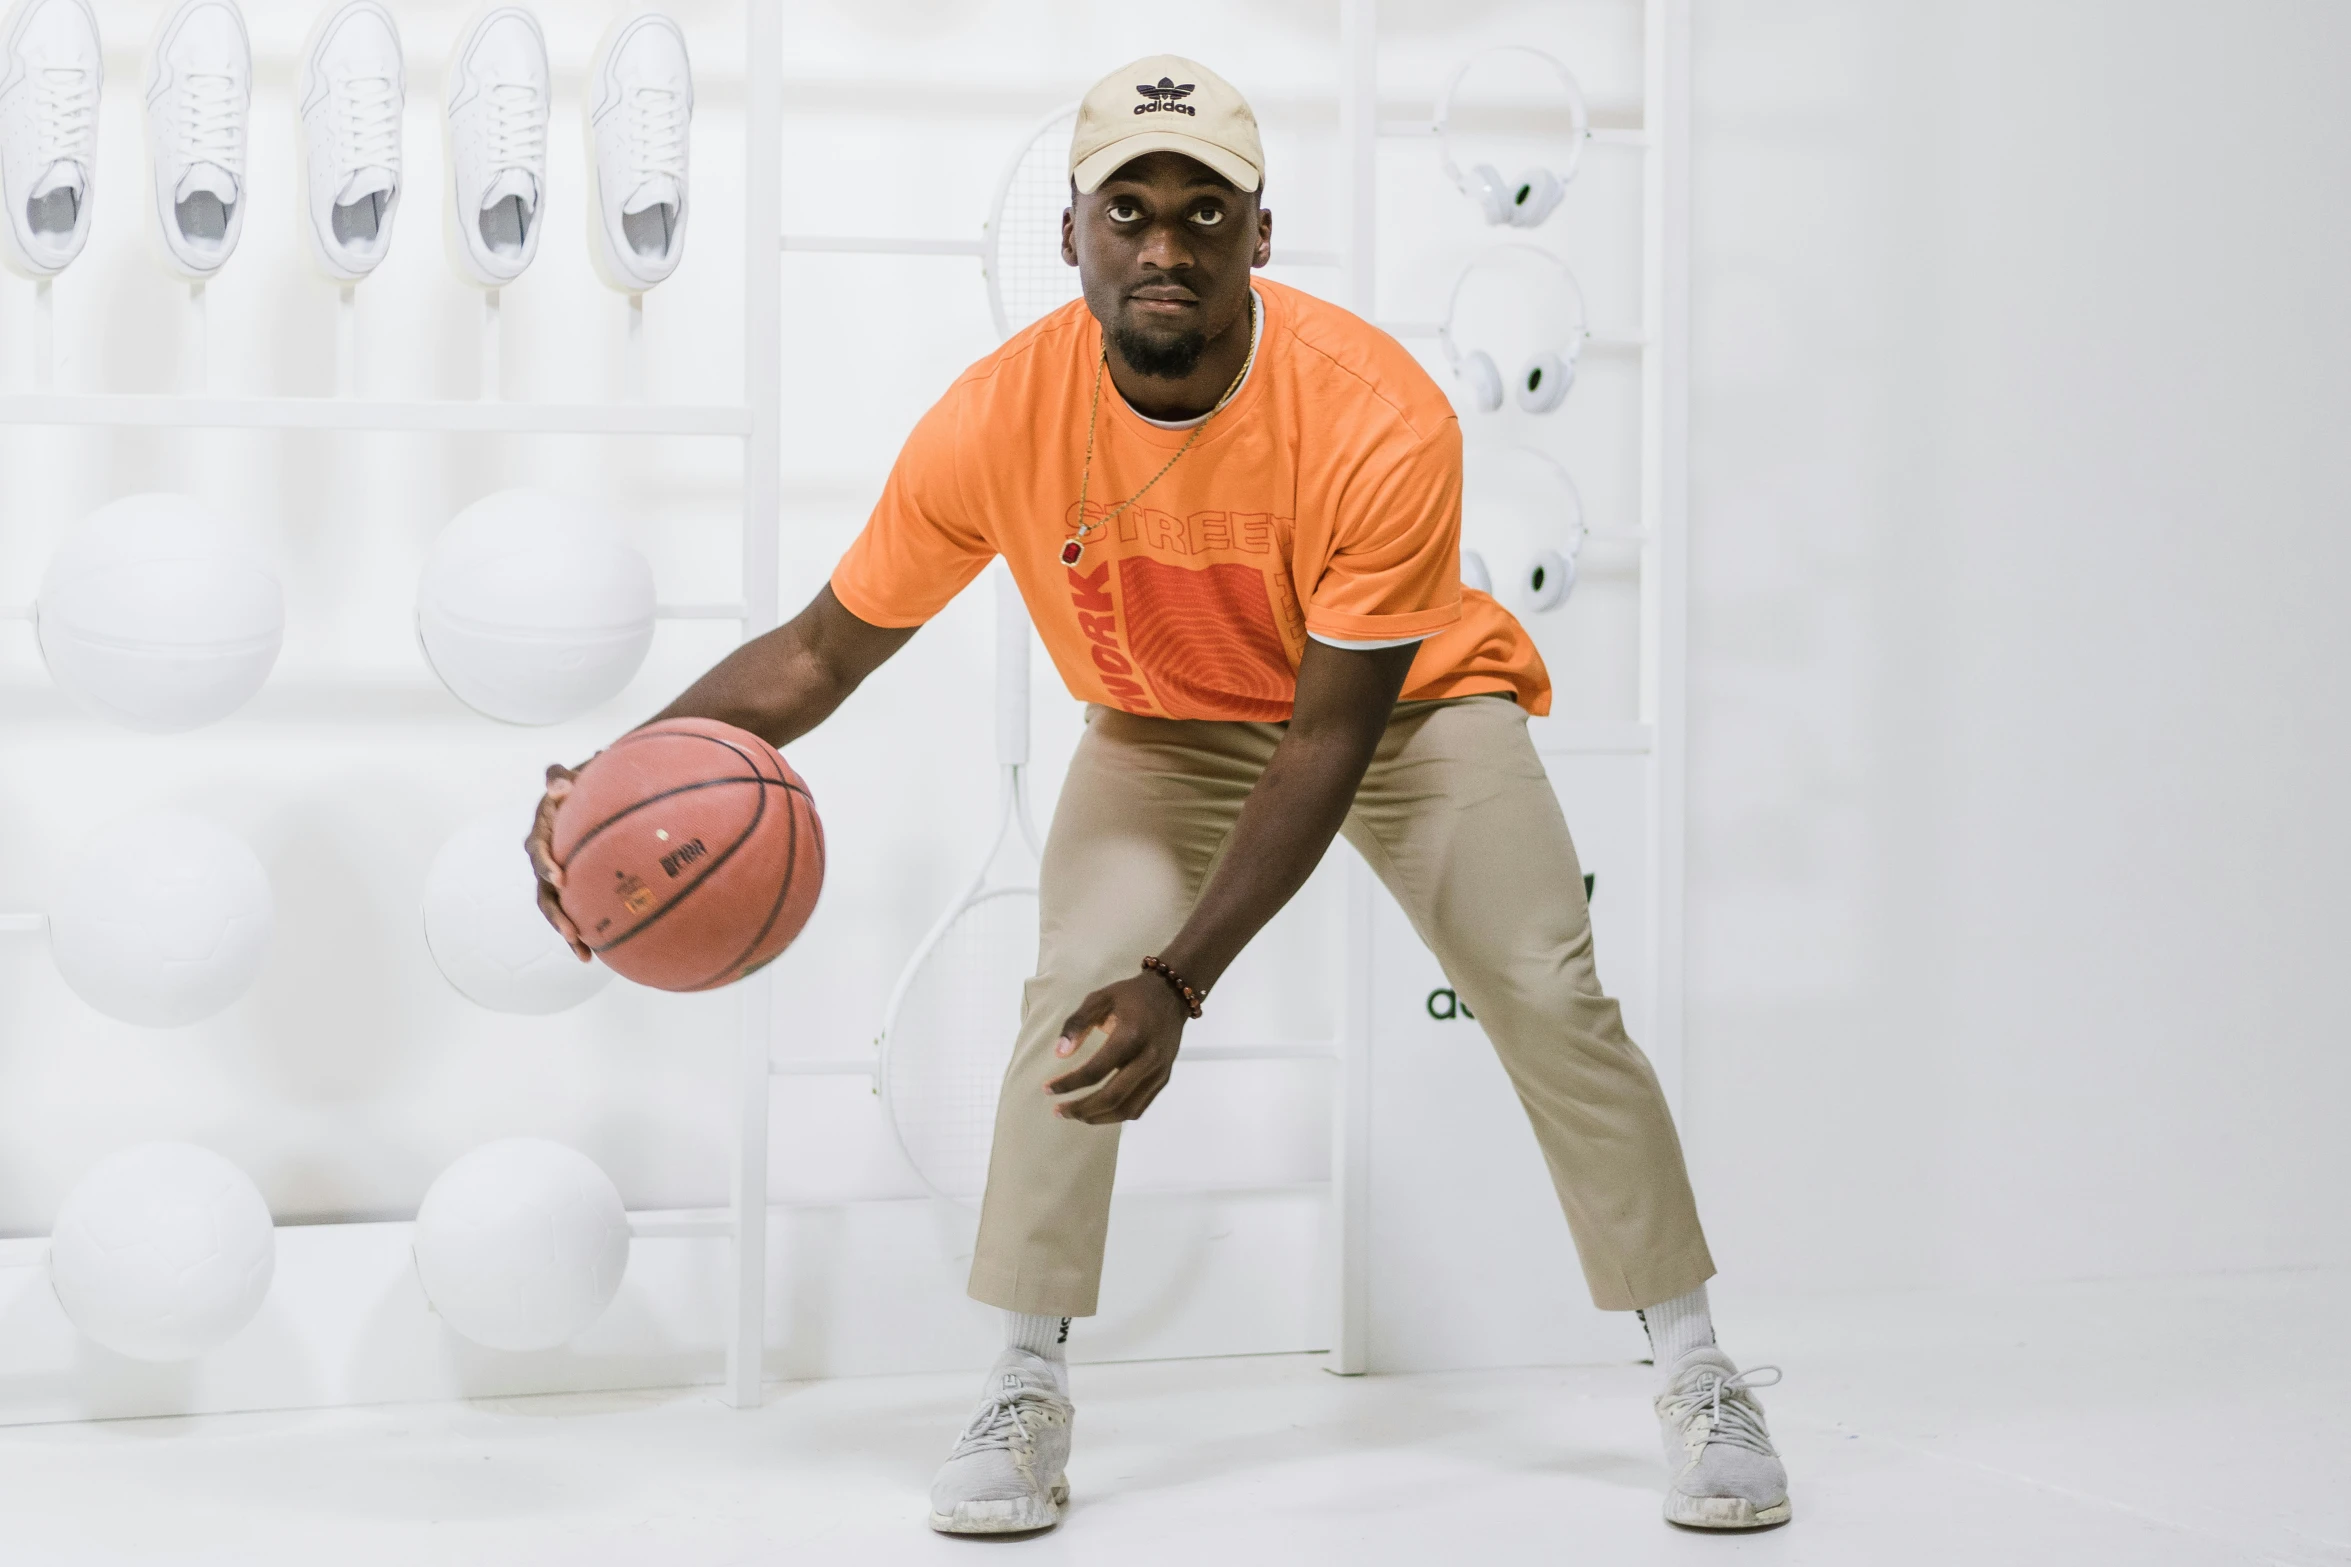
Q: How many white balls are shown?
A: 6